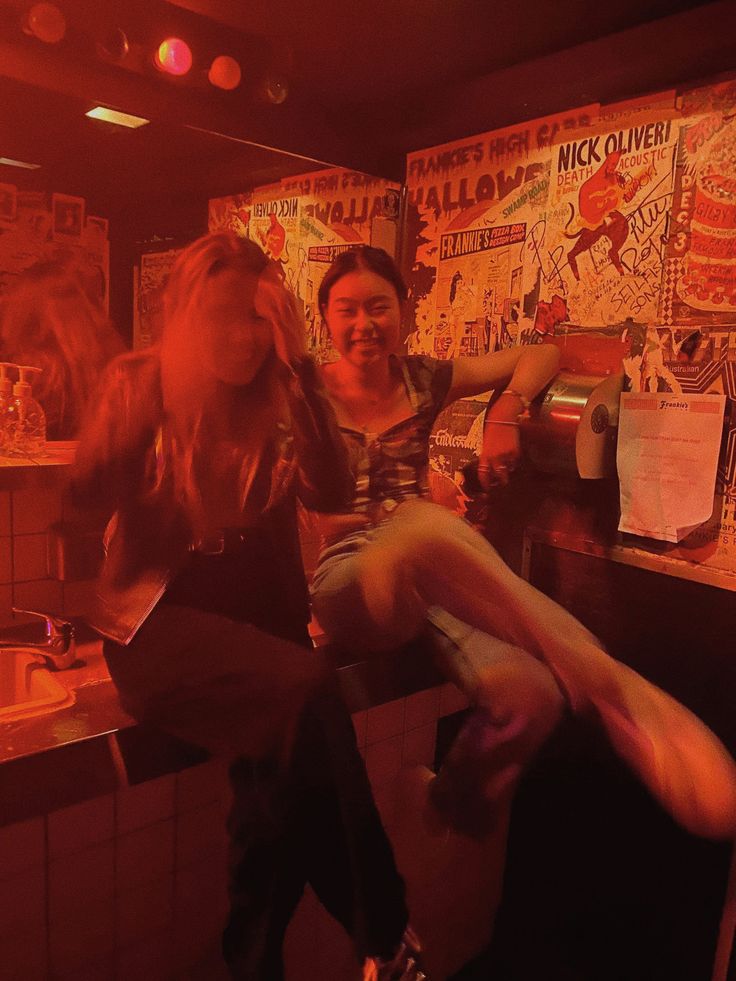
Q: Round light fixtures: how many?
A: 5